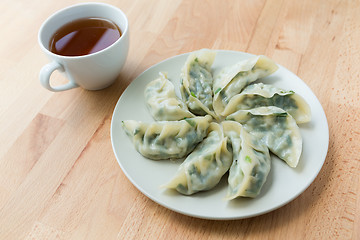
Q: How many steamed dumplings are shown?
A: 8